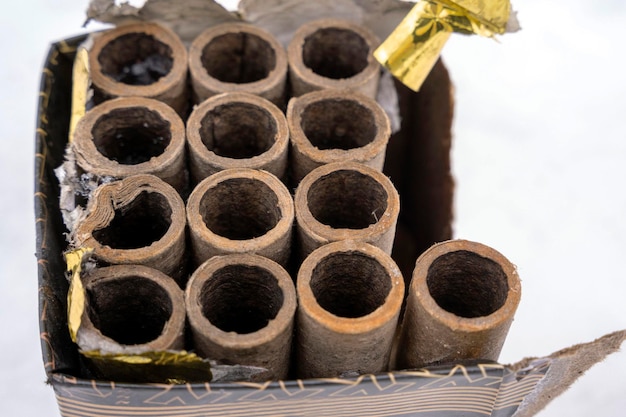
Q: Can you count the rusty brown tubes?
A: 13